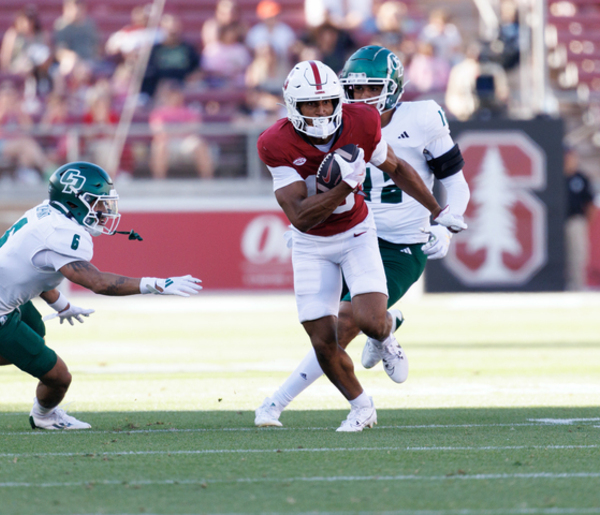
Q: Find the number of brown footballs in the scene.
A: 1